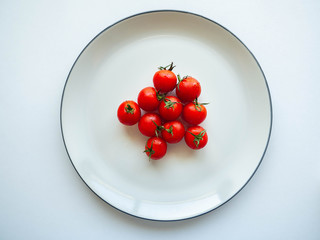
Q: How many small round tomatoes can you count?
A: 10